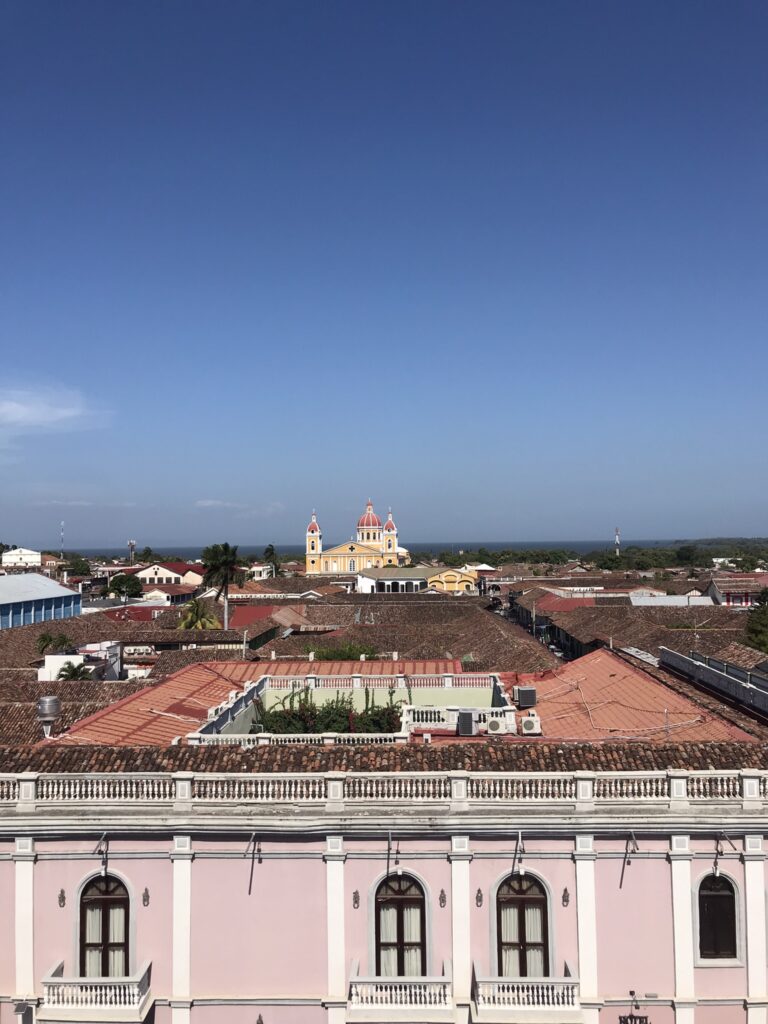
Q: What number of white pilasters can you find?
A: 7